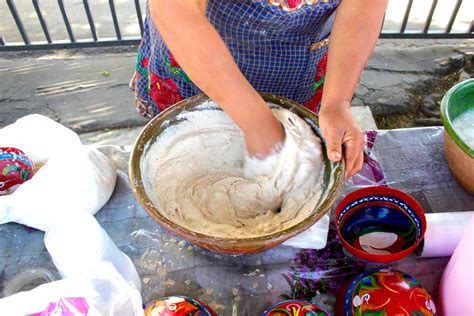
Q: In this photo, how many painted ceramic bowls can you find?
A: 5